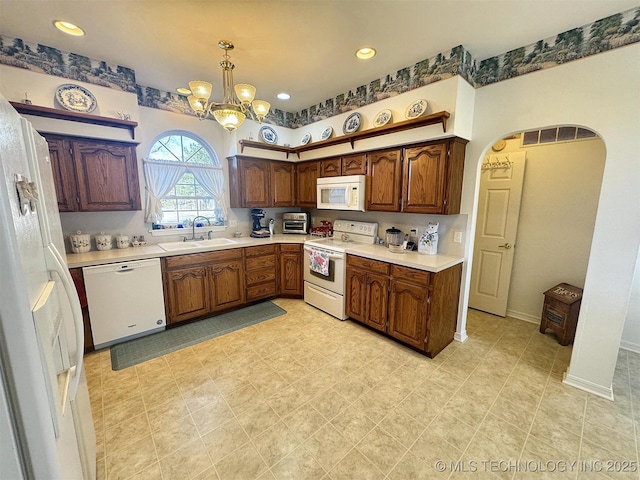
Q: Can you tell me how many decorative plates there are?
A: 7